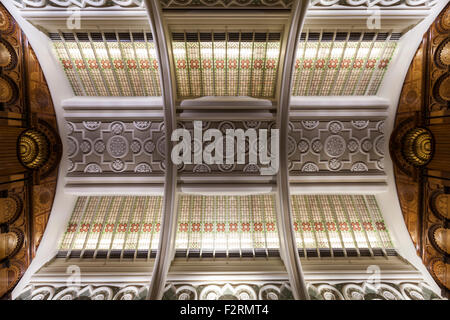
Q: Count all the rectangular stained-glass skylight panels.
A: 6